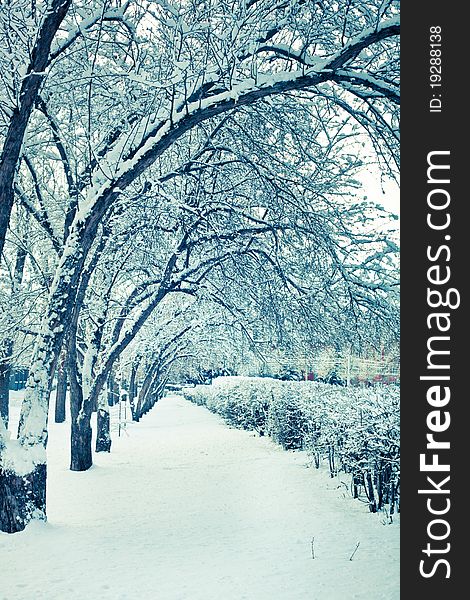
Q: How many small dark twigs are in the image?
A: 2